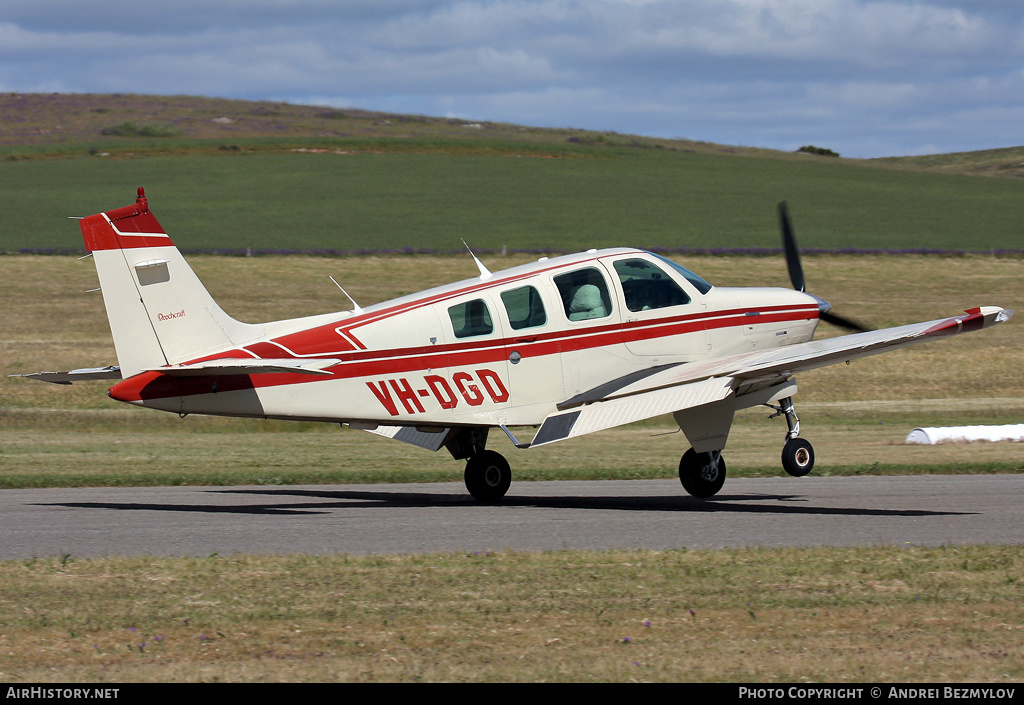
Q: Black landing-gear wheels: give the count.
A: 3